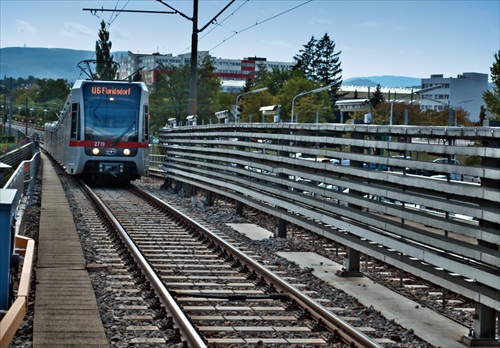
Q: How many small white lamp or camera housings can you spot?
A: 5